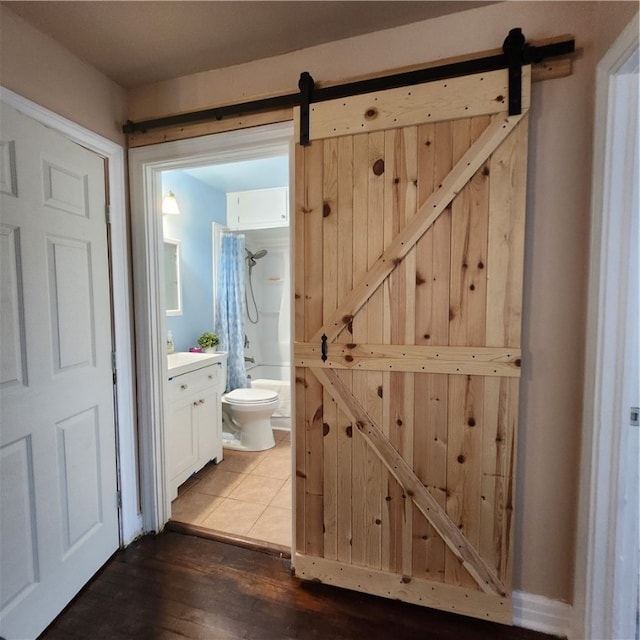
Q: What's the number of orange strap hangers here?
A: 0